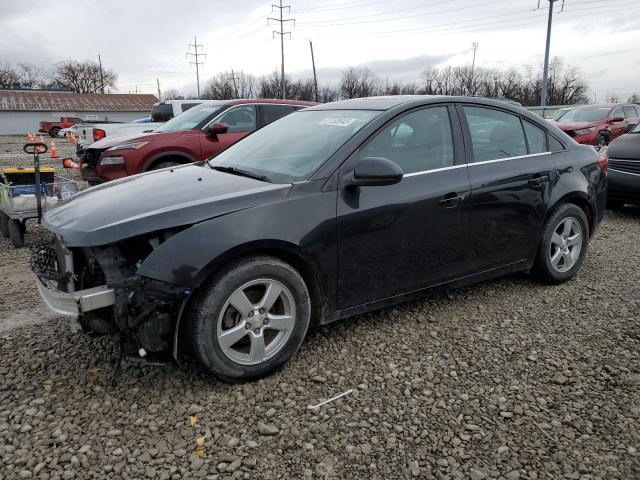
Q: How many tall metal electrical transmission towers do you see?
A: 3